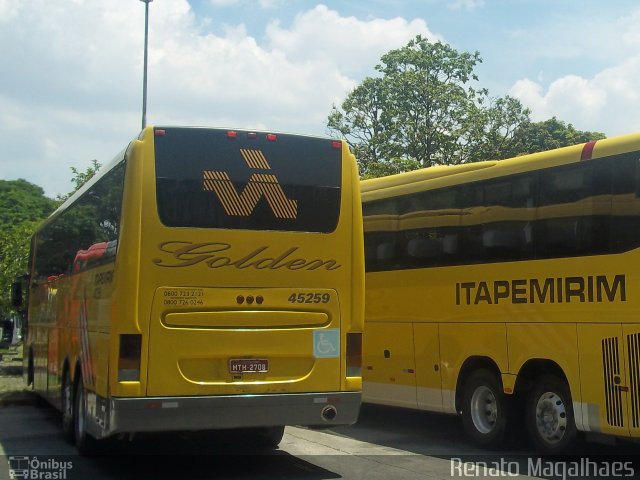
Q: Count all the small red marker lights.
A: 5